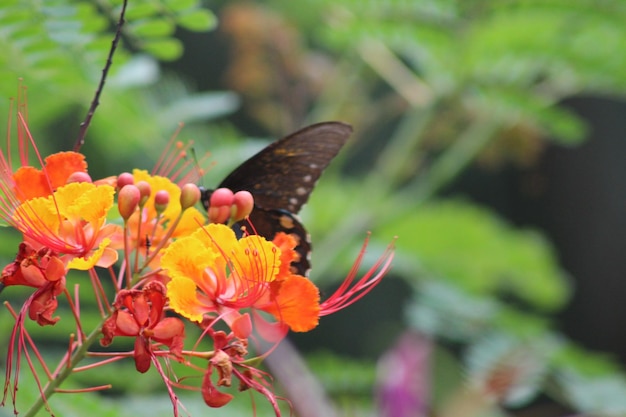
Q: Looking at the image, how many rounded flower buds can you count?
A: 8